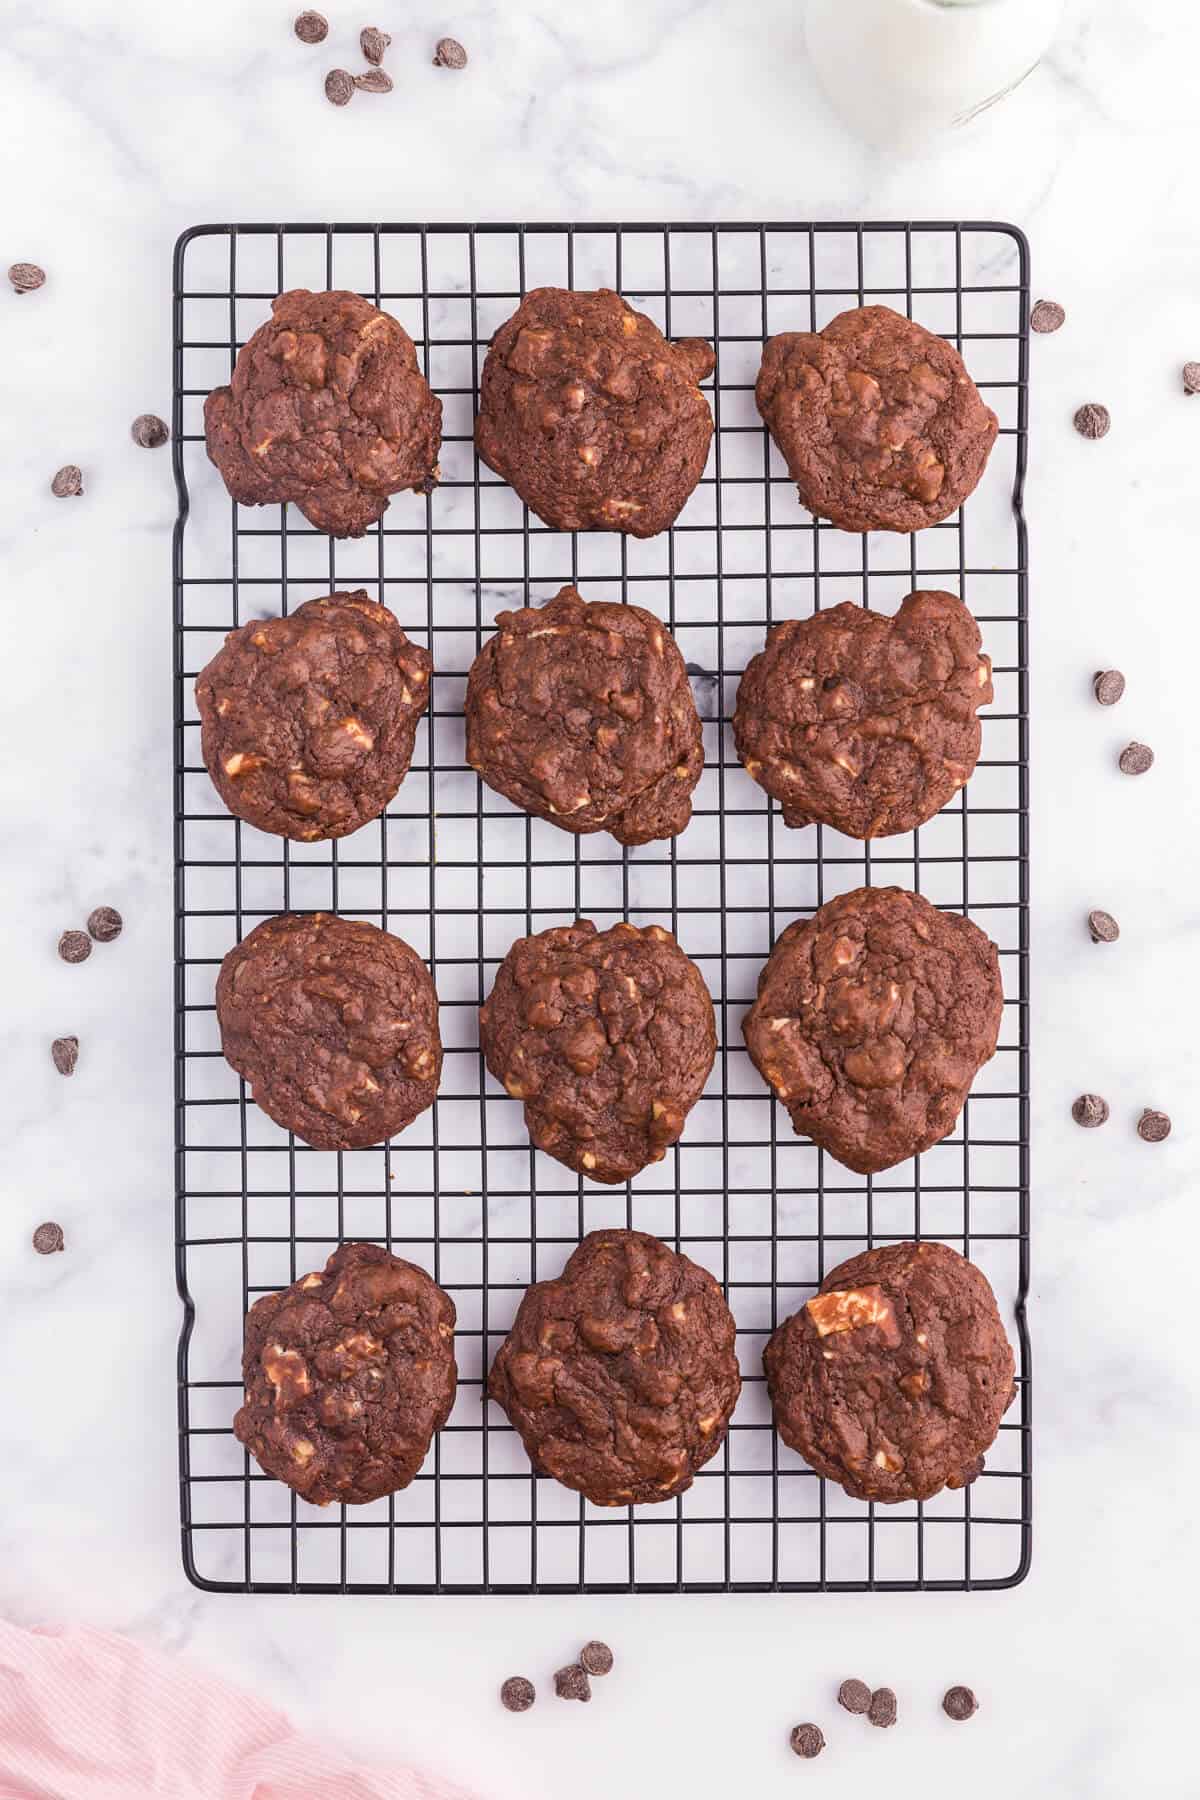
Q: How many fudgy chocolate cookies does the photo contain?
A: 12